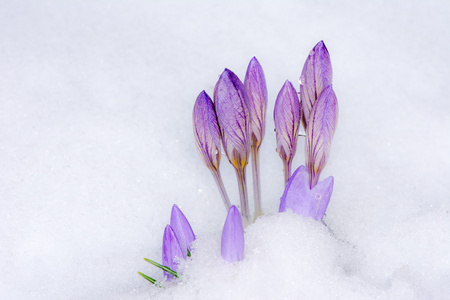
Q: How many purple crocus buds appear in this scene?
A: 10